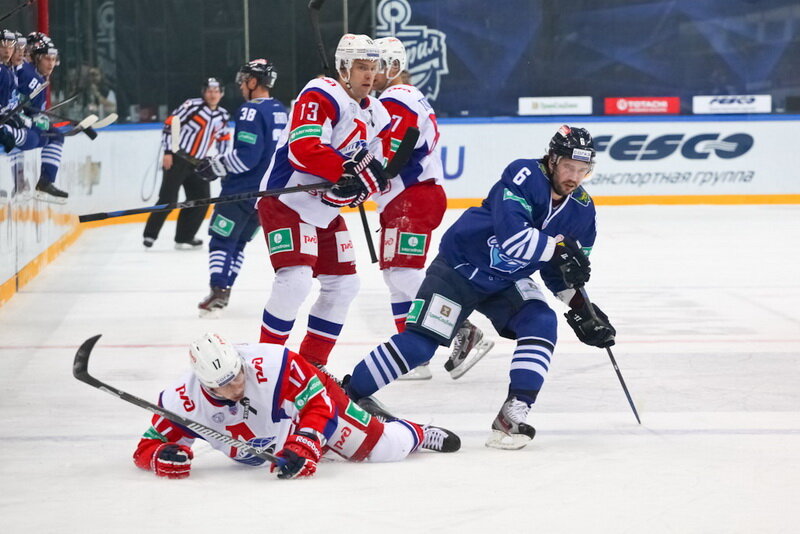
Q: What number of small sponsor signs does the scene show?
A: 3